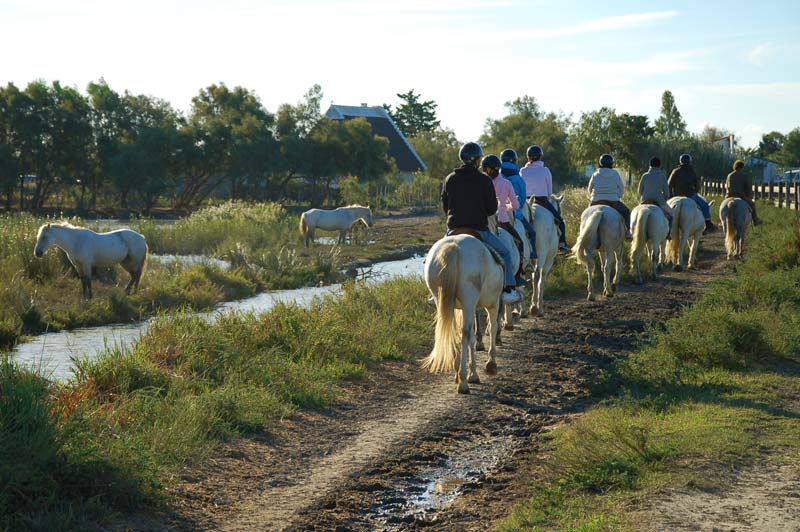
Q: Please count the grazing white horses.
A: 2